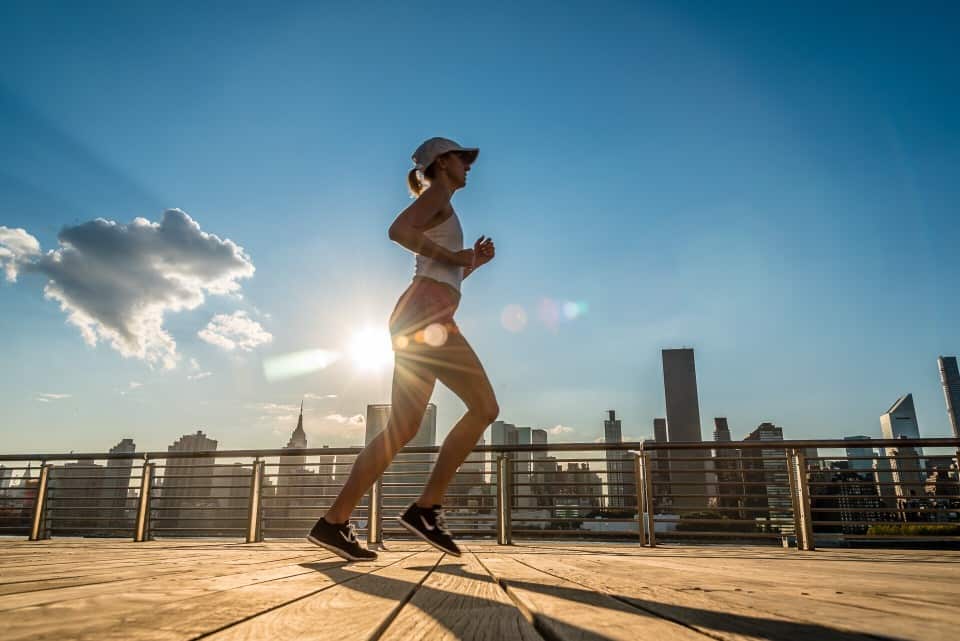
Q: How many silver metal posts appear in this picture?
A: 7